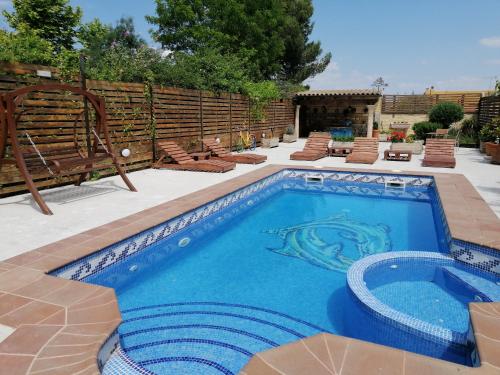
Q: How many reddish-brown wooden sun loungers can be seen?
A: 5